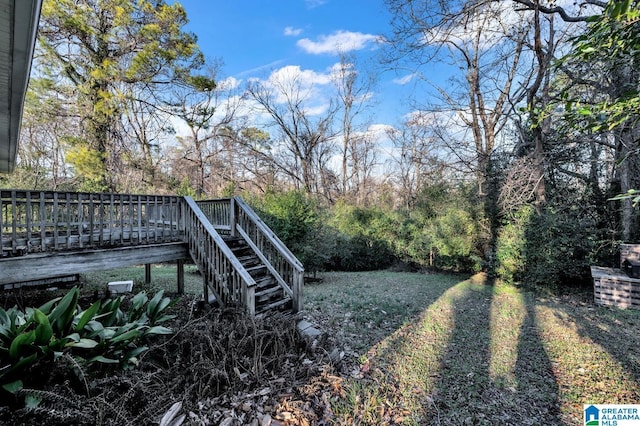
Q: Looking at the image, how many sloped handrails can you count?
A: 2